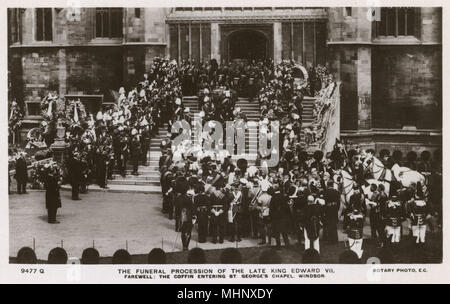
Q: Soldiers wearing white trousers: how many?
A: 4